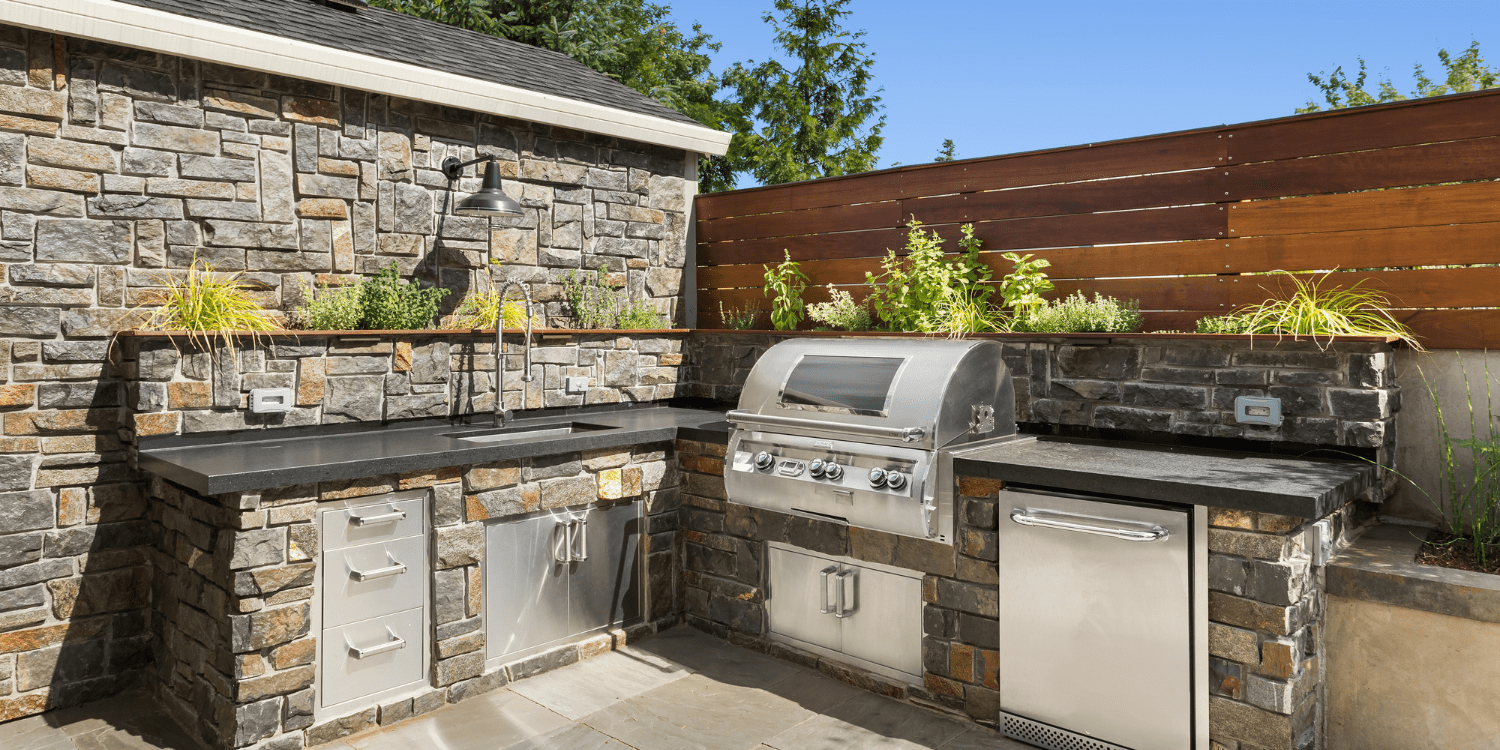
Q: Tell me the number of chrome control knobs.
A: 5